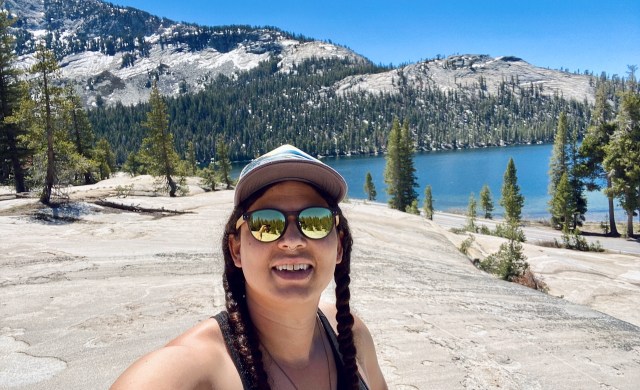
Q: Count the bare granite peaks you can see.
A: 2